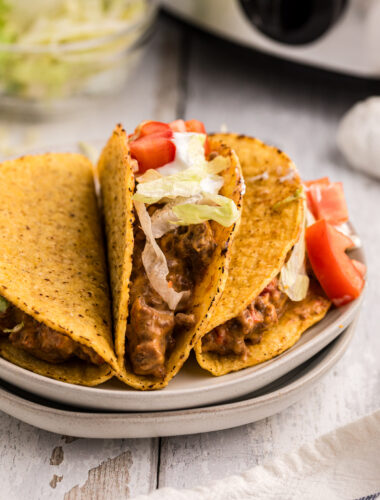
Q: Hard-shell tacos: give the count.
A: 3